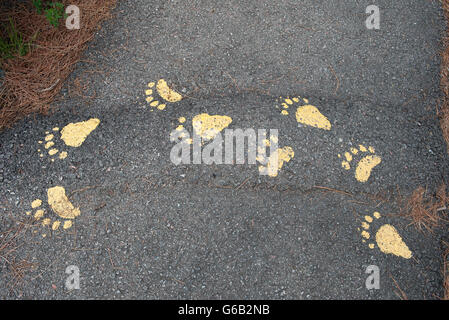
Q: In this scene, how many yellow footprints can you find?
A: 8